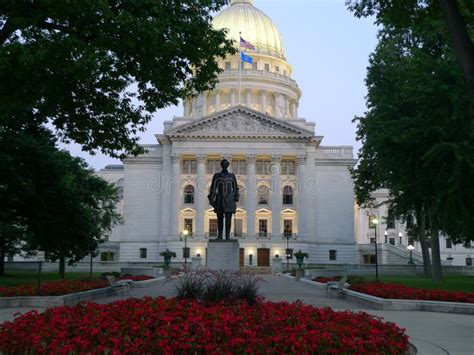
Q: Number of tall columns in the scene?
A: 6